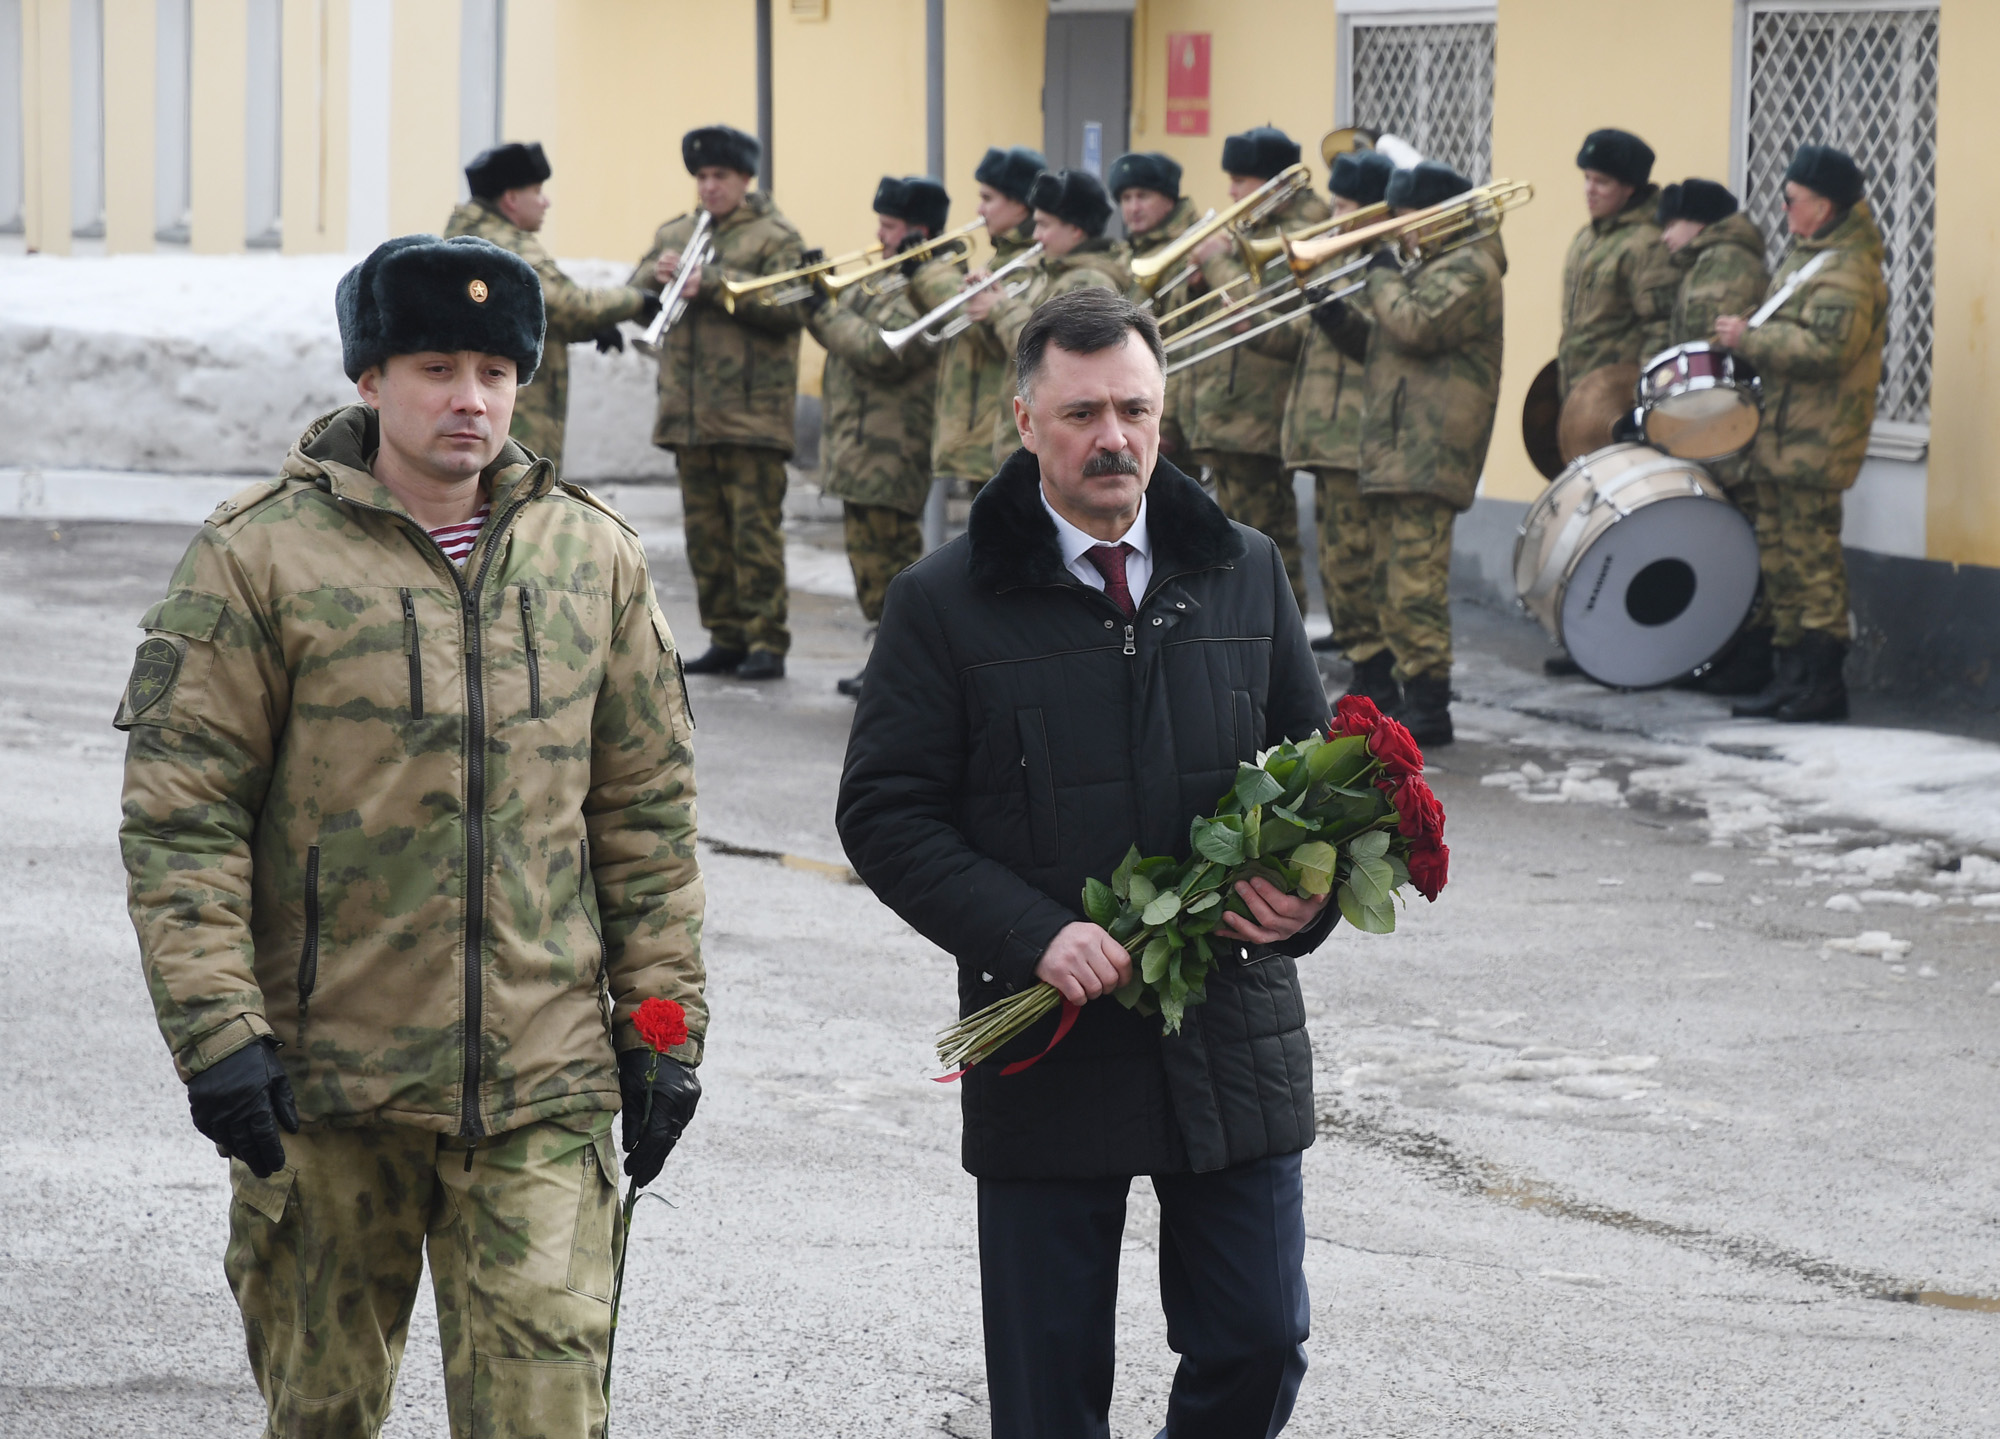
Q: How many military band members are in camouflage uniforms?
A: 12